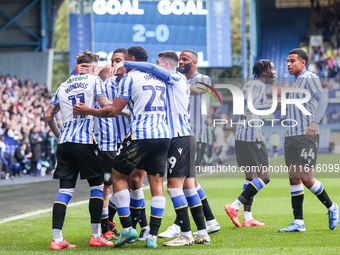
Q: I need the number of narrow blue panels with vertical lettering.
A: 2